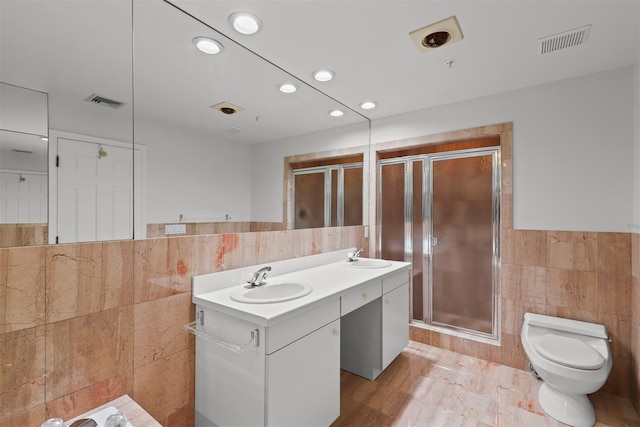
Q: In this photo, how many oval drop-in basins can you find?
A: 2